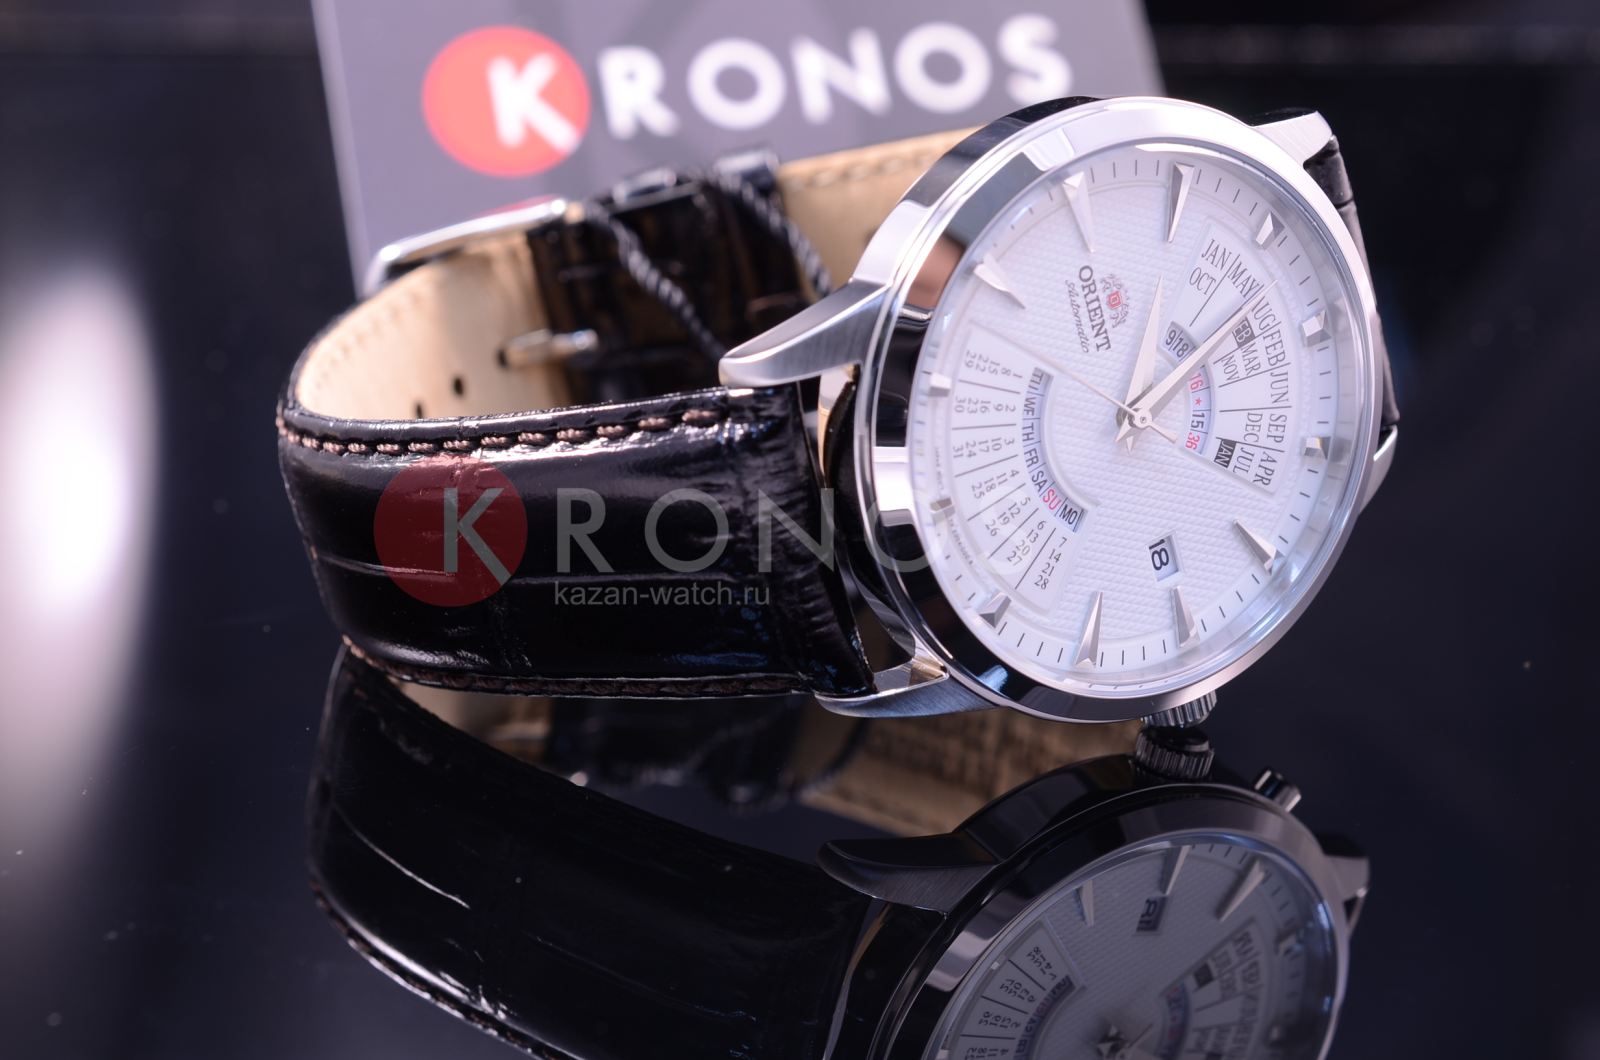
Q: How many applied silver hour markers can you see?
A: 12